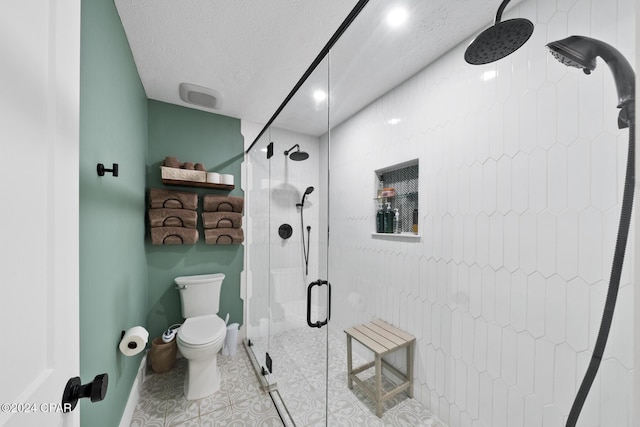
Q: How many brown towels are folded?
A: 6